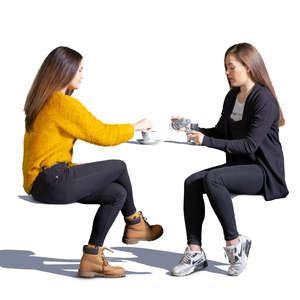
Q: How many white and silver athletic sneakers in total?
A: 2